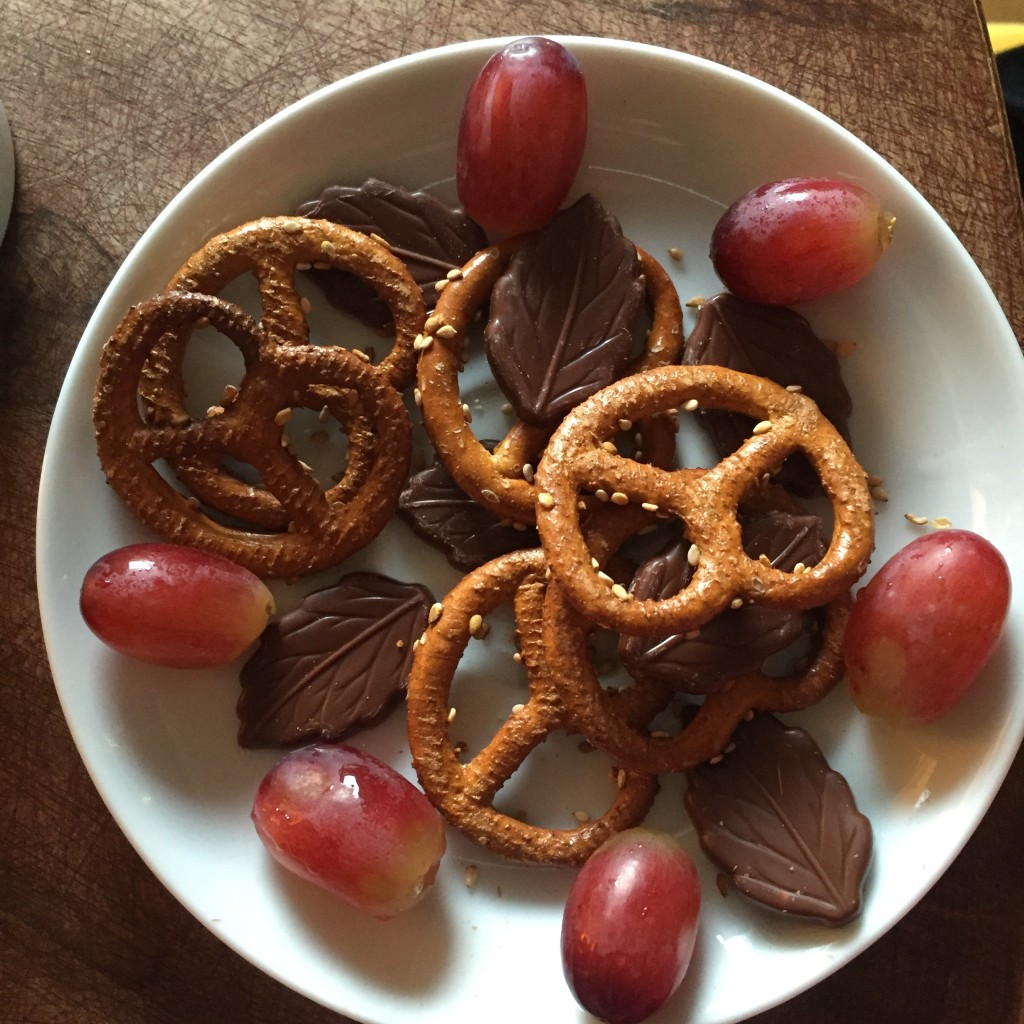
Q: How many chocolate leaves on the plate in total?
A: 7